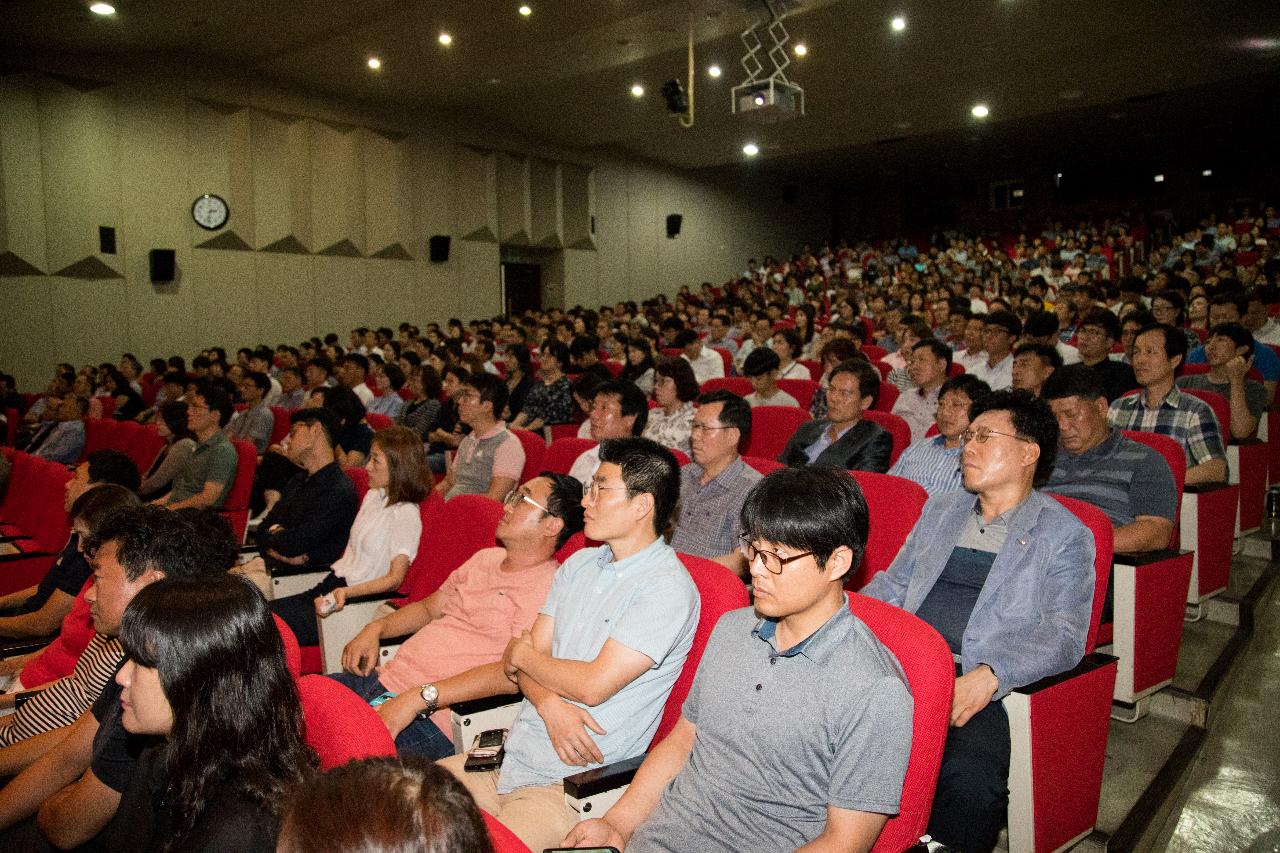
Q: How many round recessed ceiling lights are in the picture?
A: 10